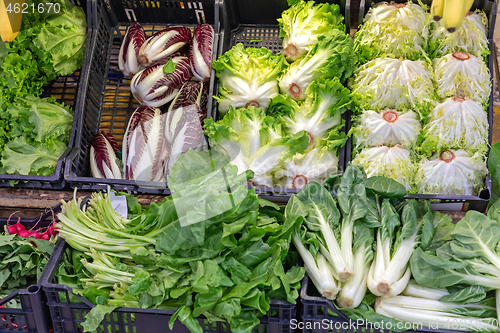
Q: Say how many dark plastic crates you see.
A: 7